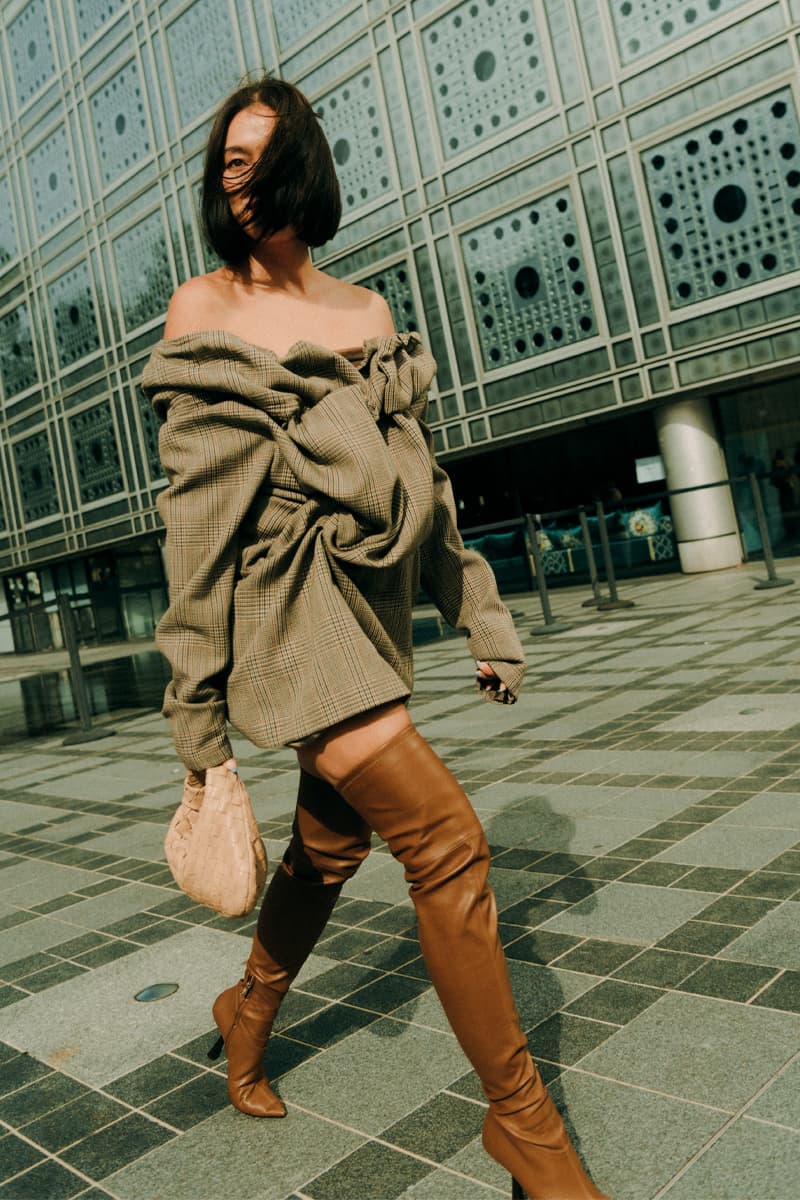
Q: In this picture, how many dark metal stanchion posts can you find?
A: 5